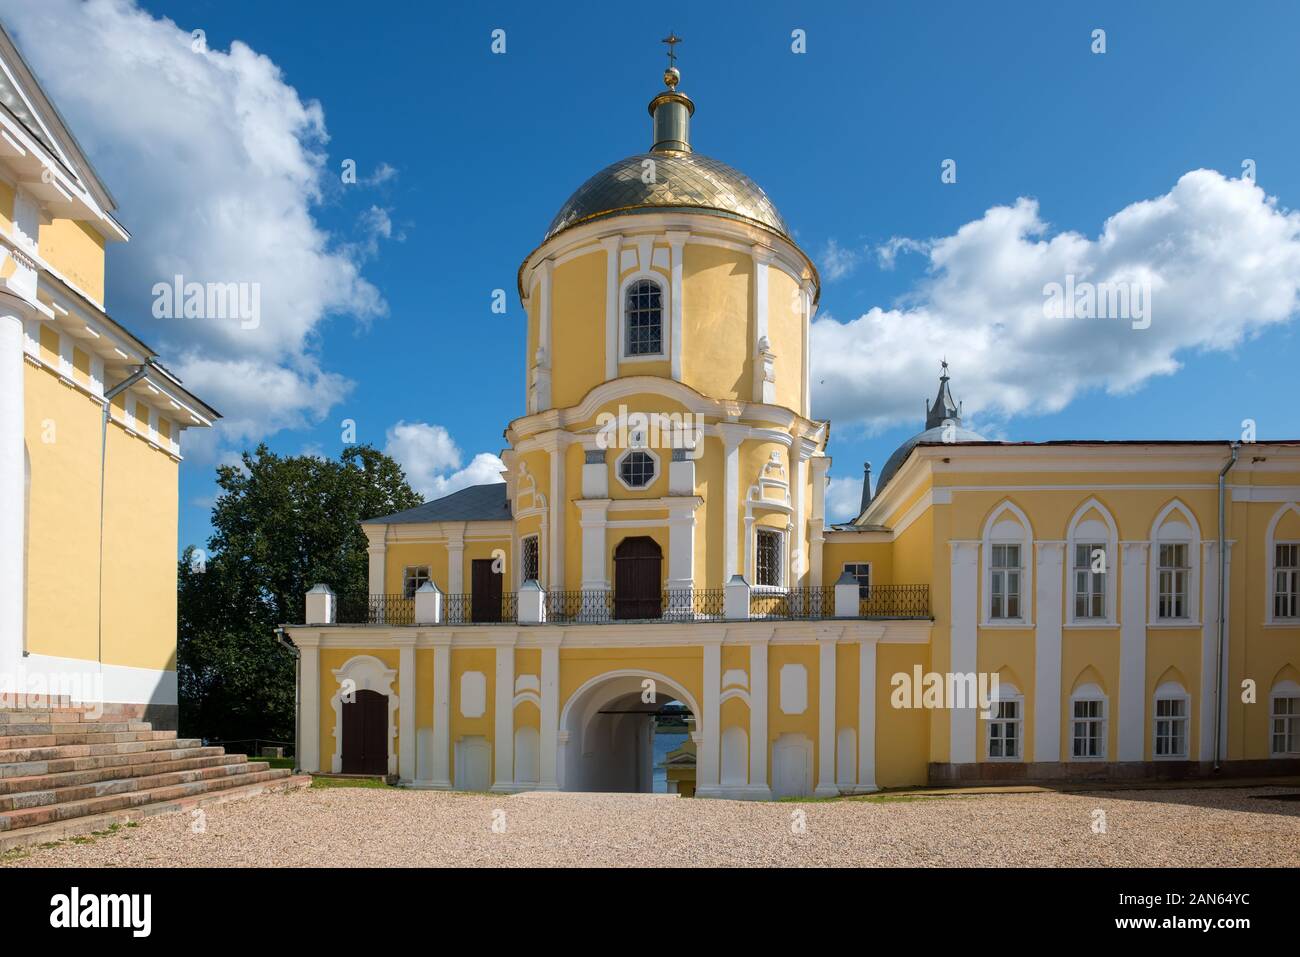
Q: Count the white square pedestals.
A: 5